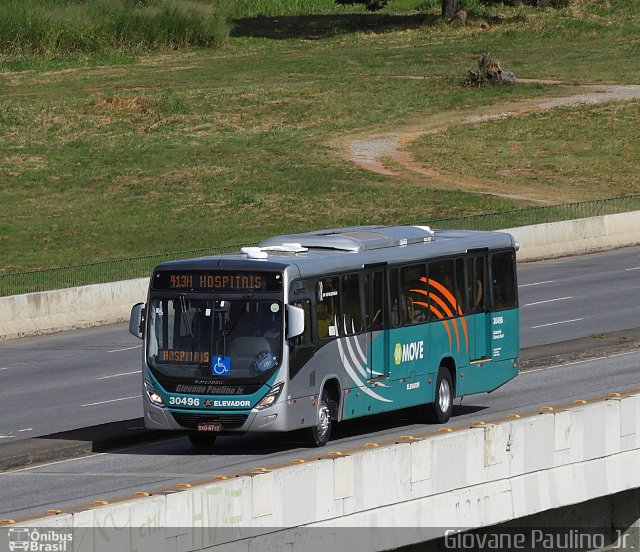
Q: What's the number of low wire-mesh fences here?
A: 1